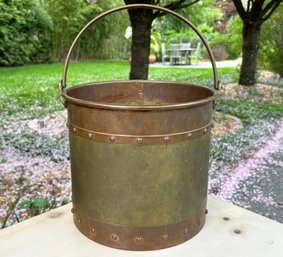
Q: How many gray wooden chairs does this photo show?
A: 4